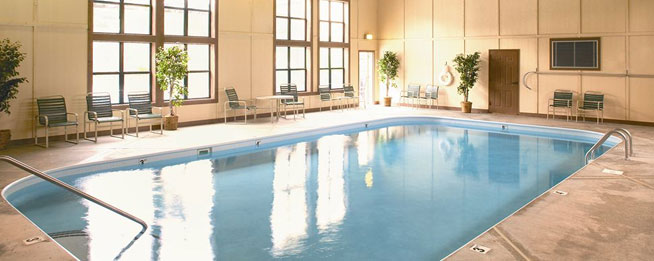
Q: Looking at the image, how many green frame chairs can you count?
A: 11